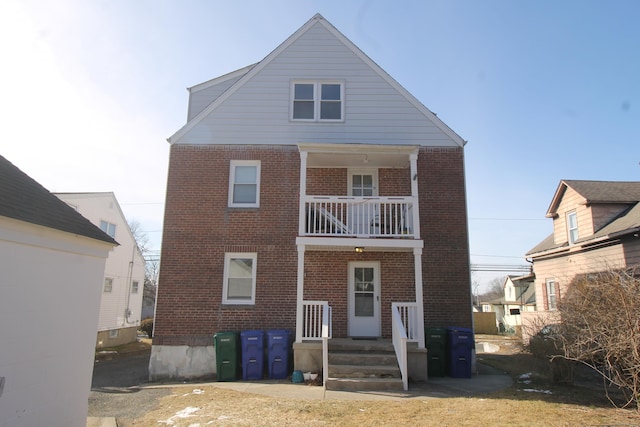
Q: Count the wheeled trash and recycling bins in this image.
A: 5